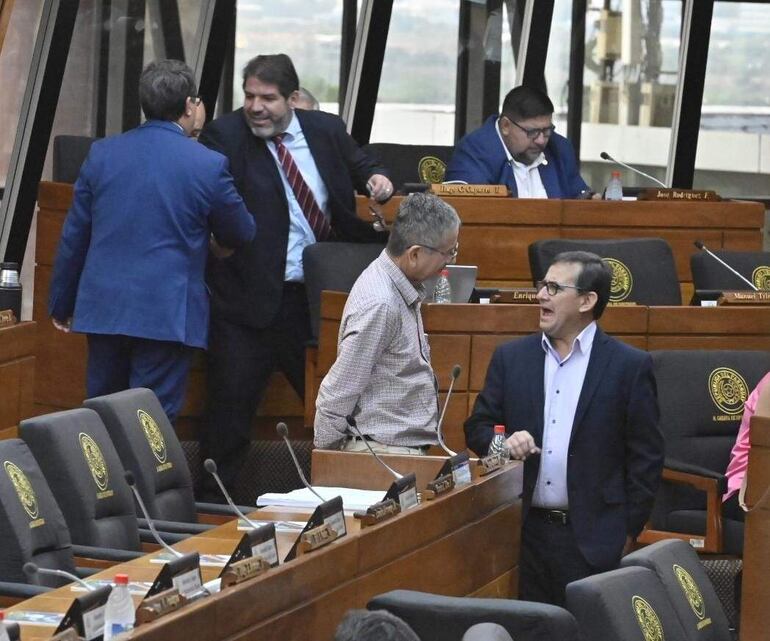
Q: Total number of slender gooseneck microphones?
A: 8